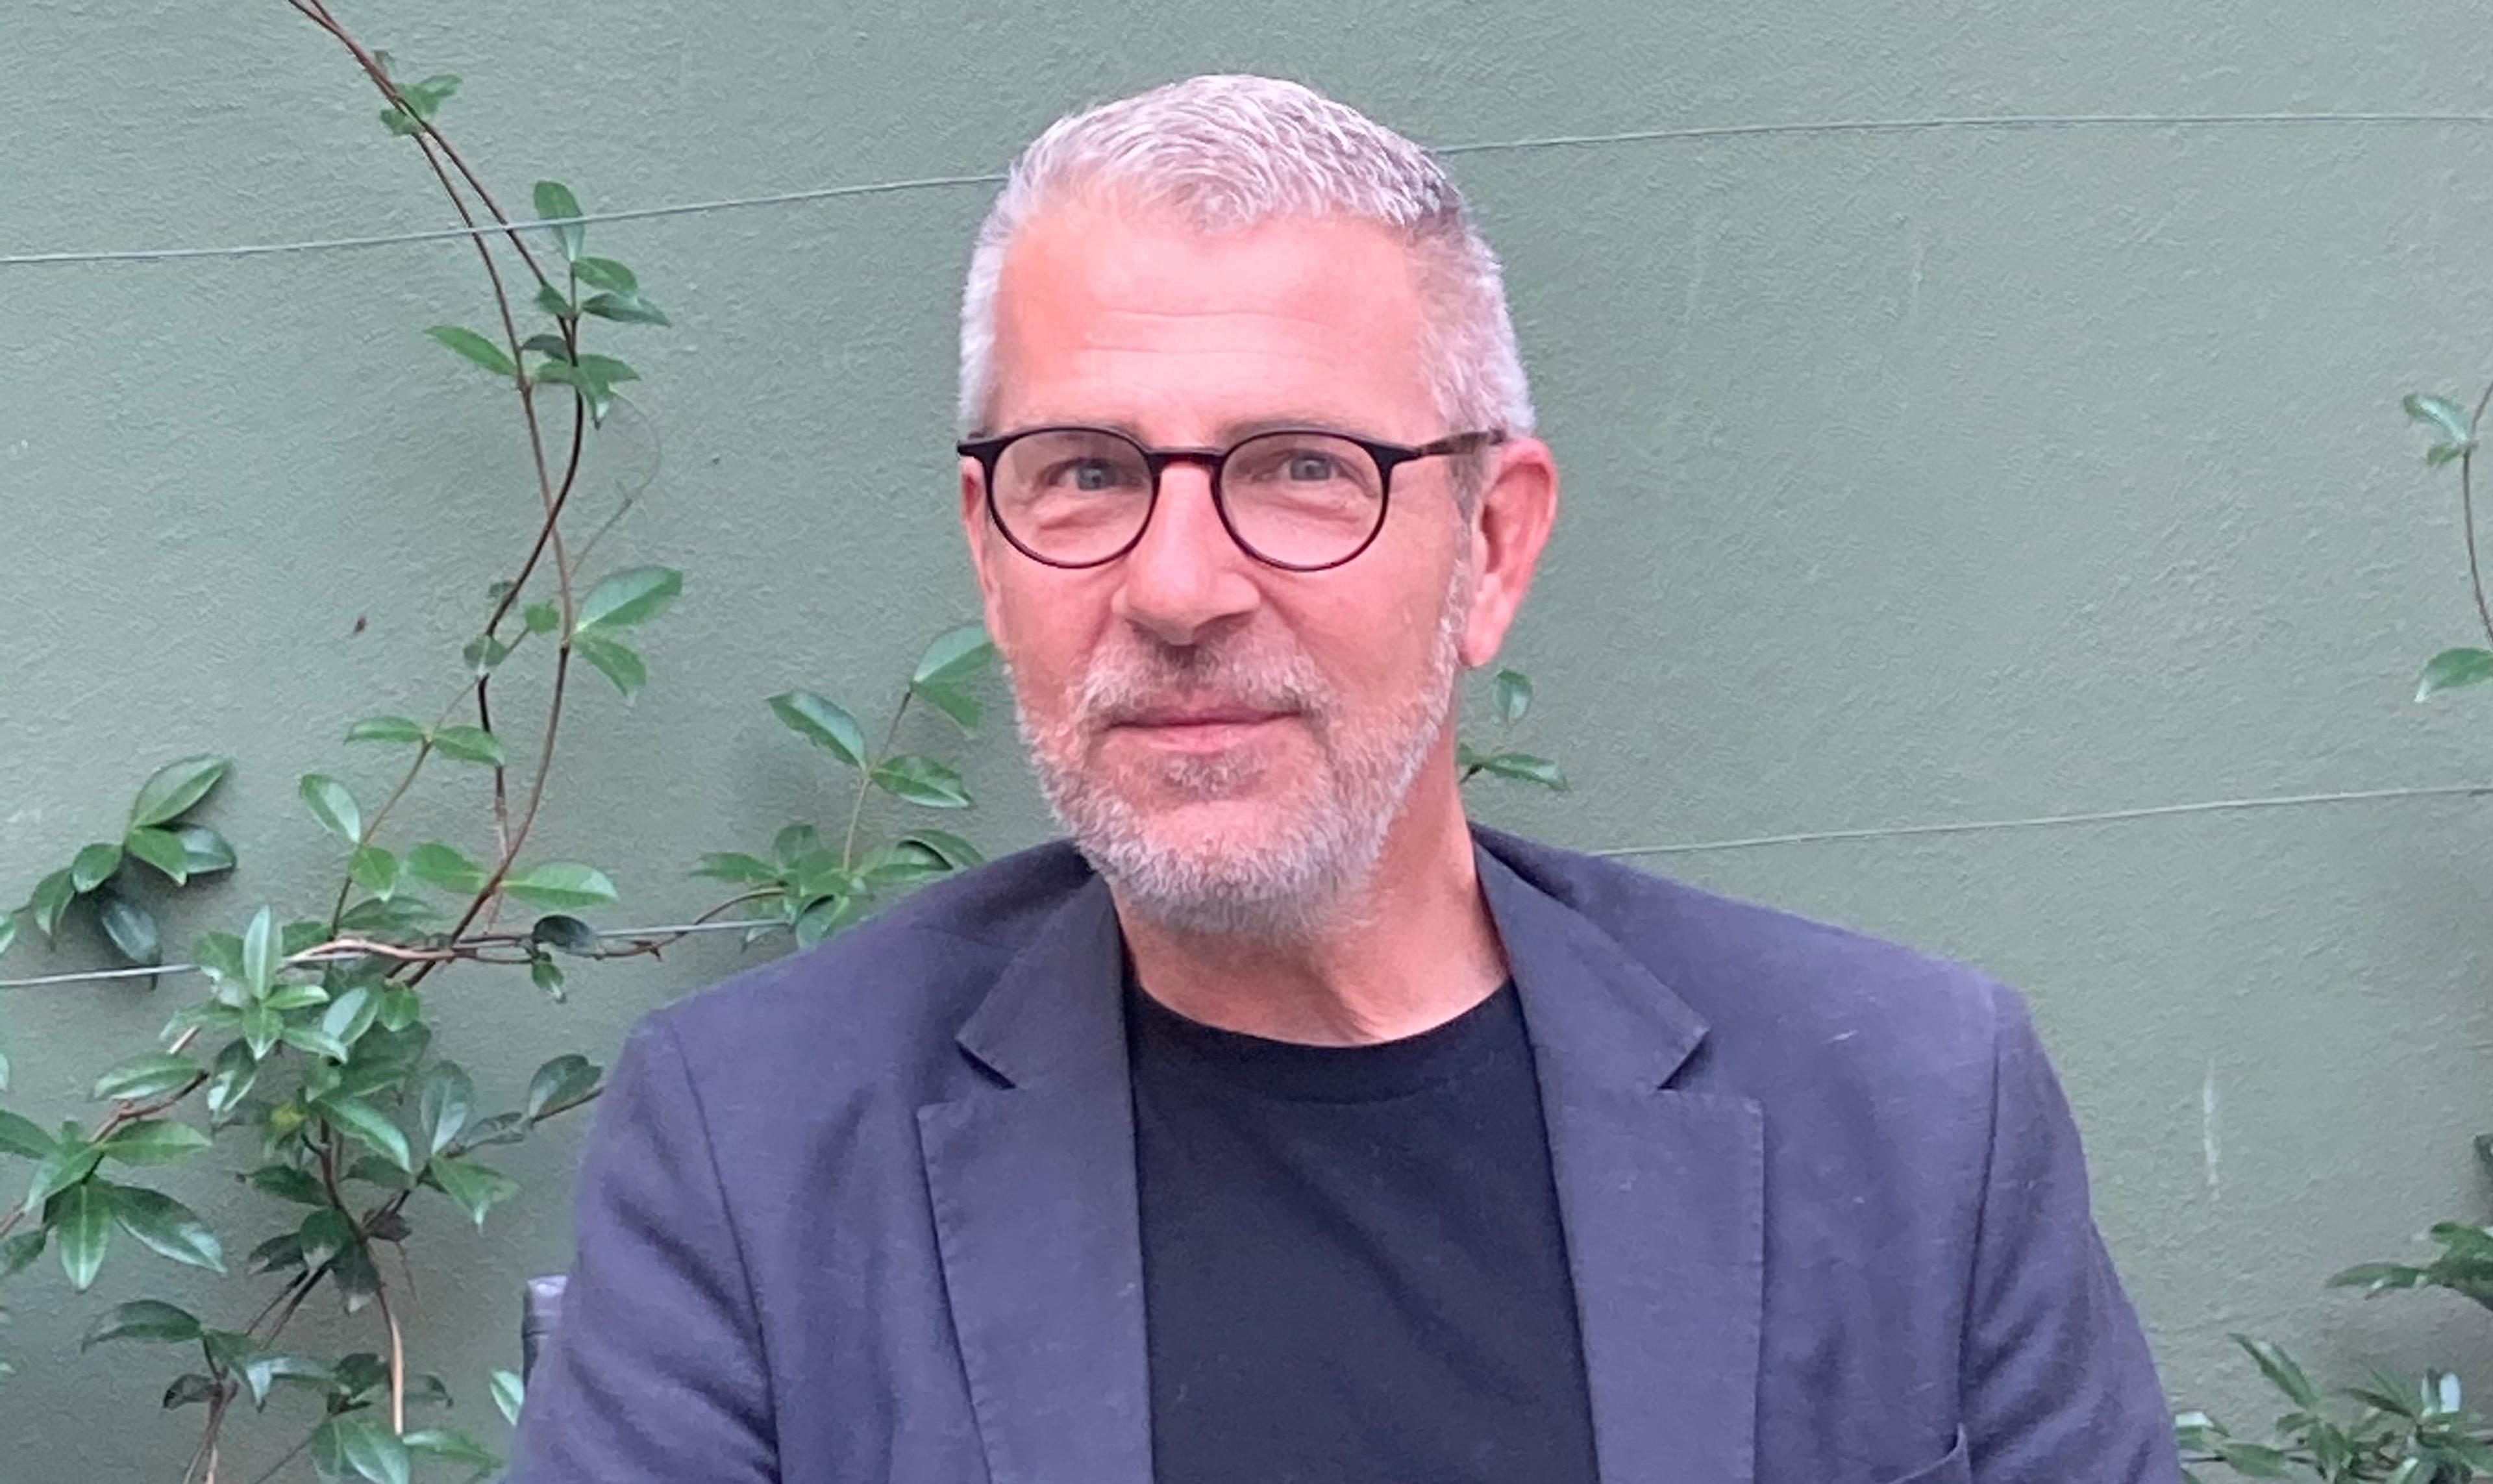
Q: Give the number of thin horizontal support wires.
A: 2